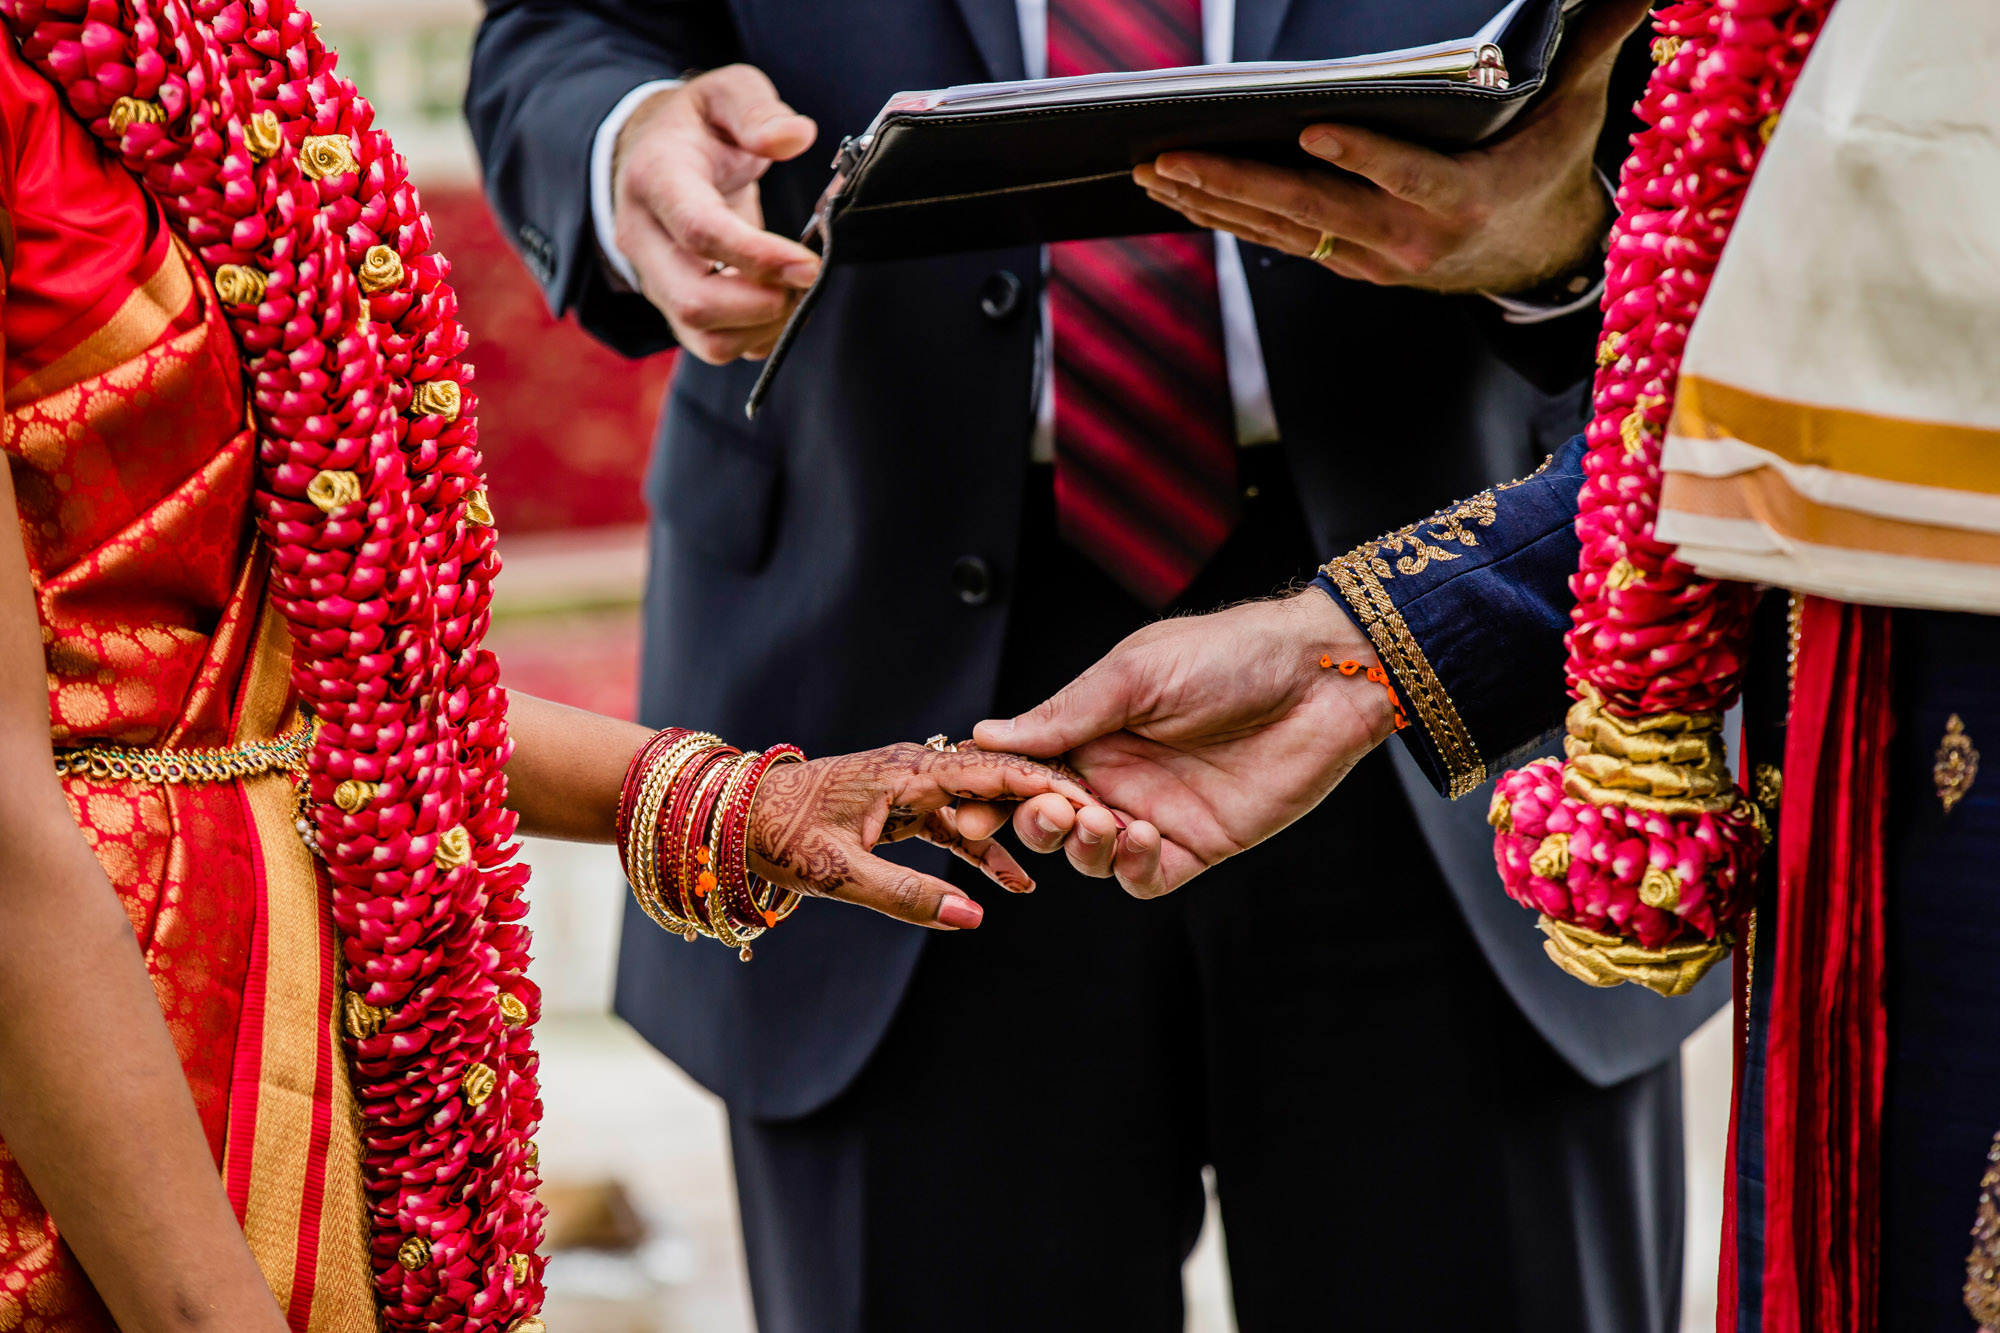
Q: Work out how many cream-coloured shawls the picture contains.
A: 1